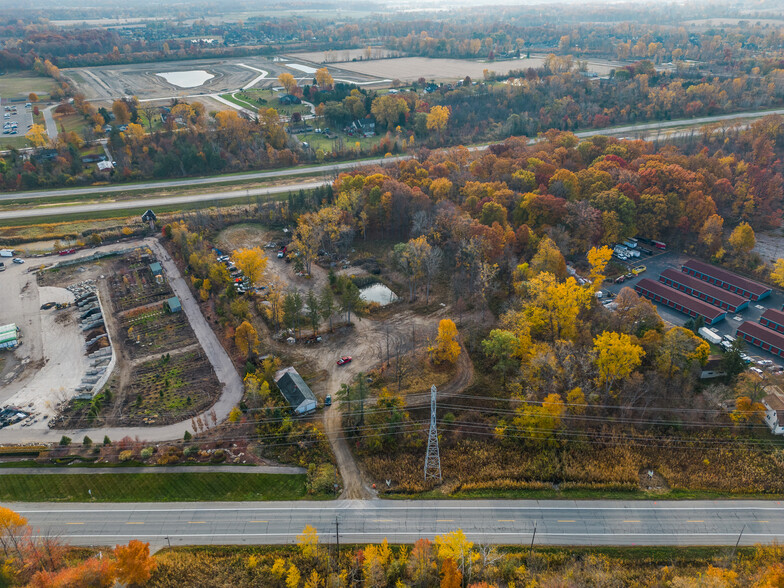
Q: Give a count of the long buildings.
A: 5